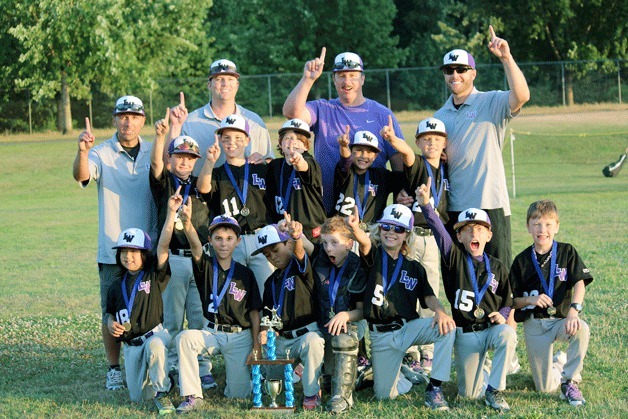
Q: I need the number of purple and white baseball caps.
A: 14